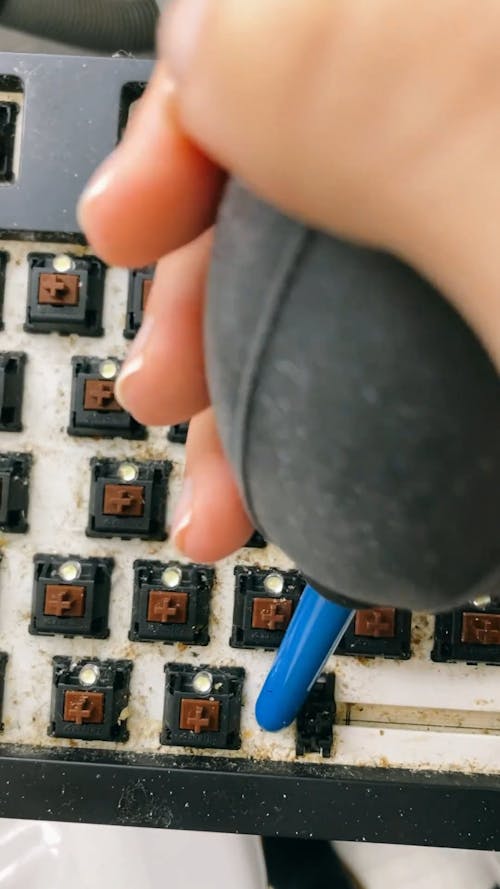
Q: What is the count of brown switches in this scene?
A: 11